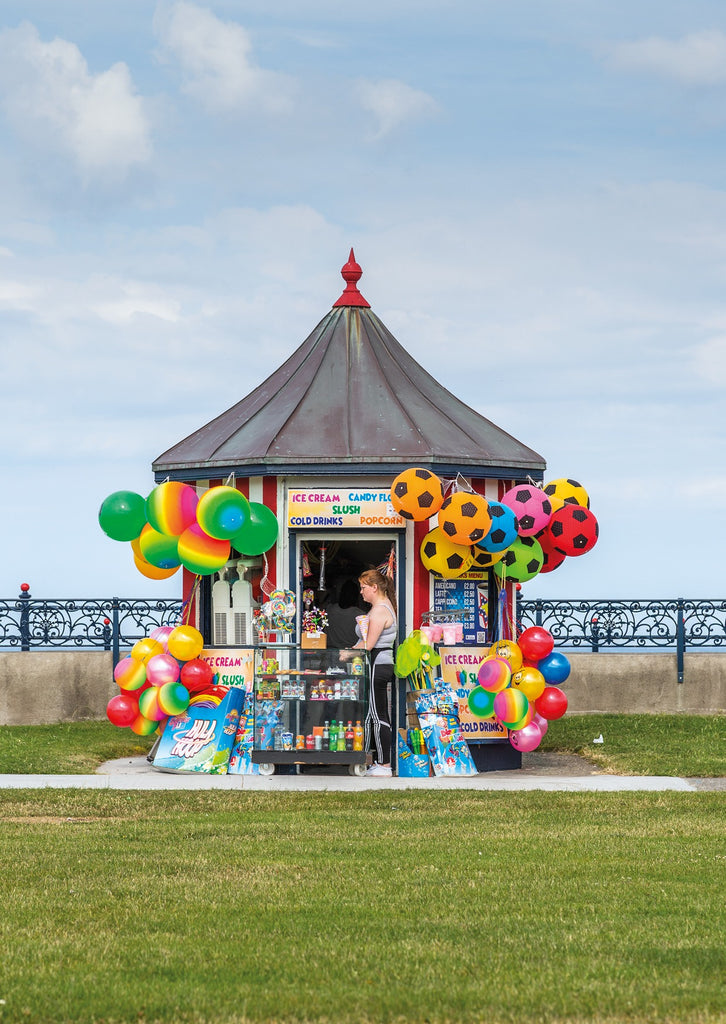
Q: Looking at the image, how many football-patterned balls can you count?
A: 10